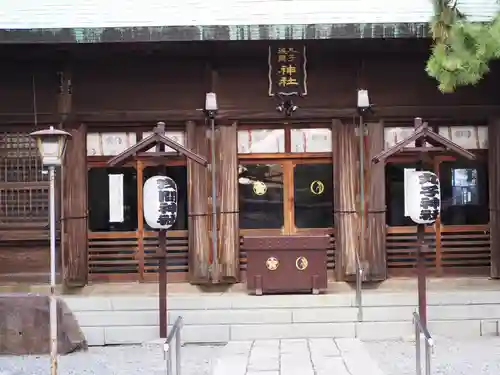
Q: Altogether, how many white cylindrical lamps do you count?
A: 2